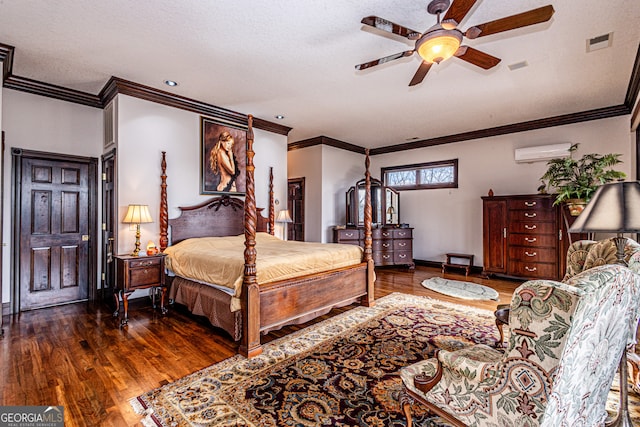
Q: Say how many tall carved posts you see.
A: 4